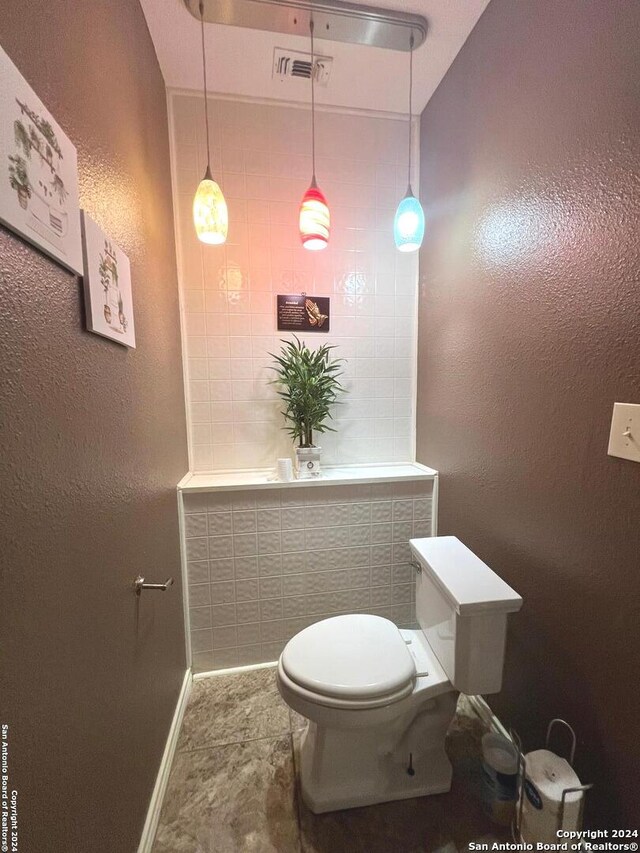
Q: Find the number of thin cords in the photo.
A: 3